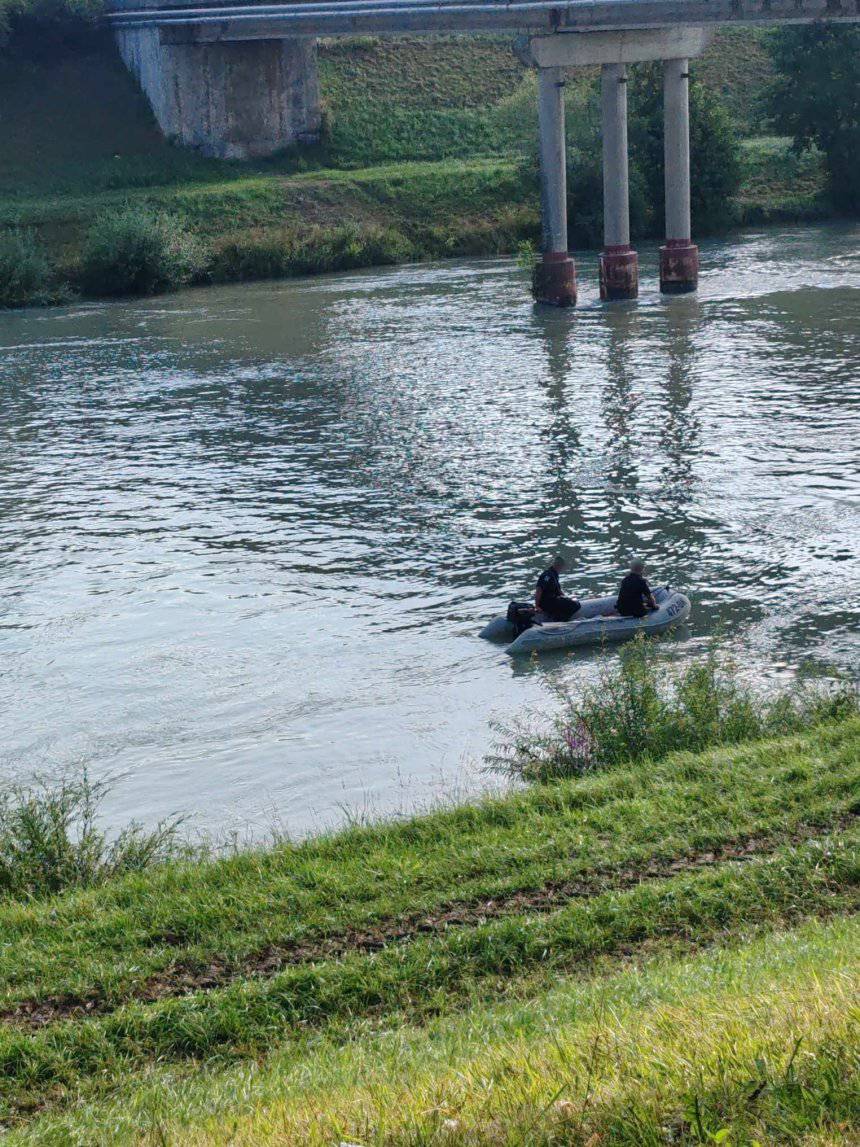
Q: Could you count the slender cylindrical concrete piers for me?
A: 3